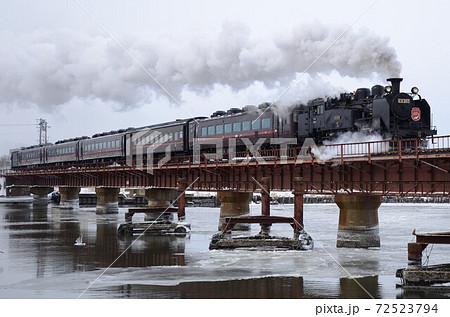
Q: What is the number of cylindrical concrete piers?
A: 6